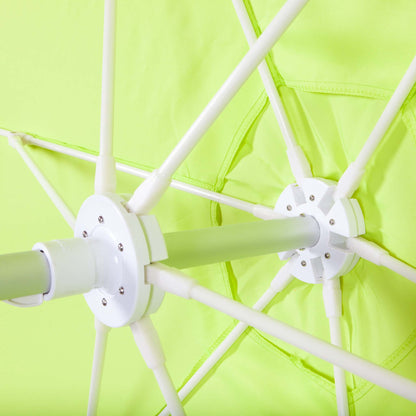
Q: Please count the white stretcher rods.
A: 12